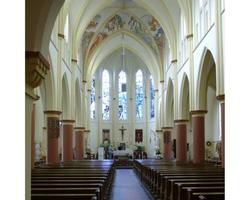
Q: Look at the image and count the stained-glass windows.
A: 5